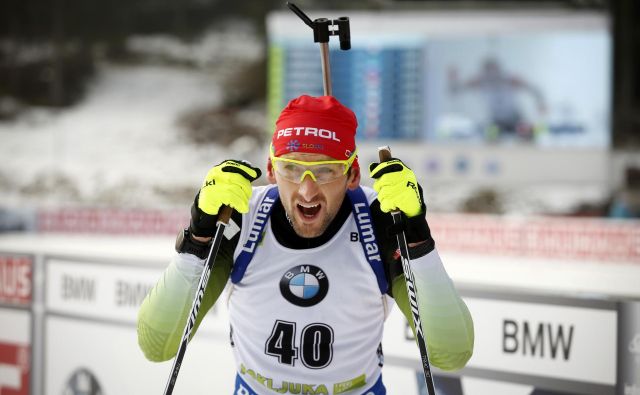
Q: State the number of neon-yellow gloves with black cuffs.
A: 2